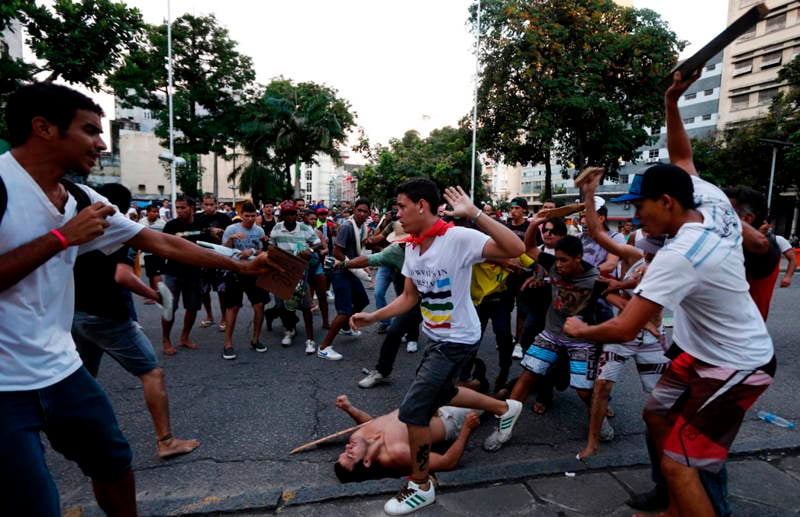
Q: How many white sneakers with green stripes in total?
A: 2